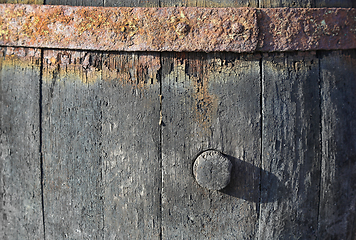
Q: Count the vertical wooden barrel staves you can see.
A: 6